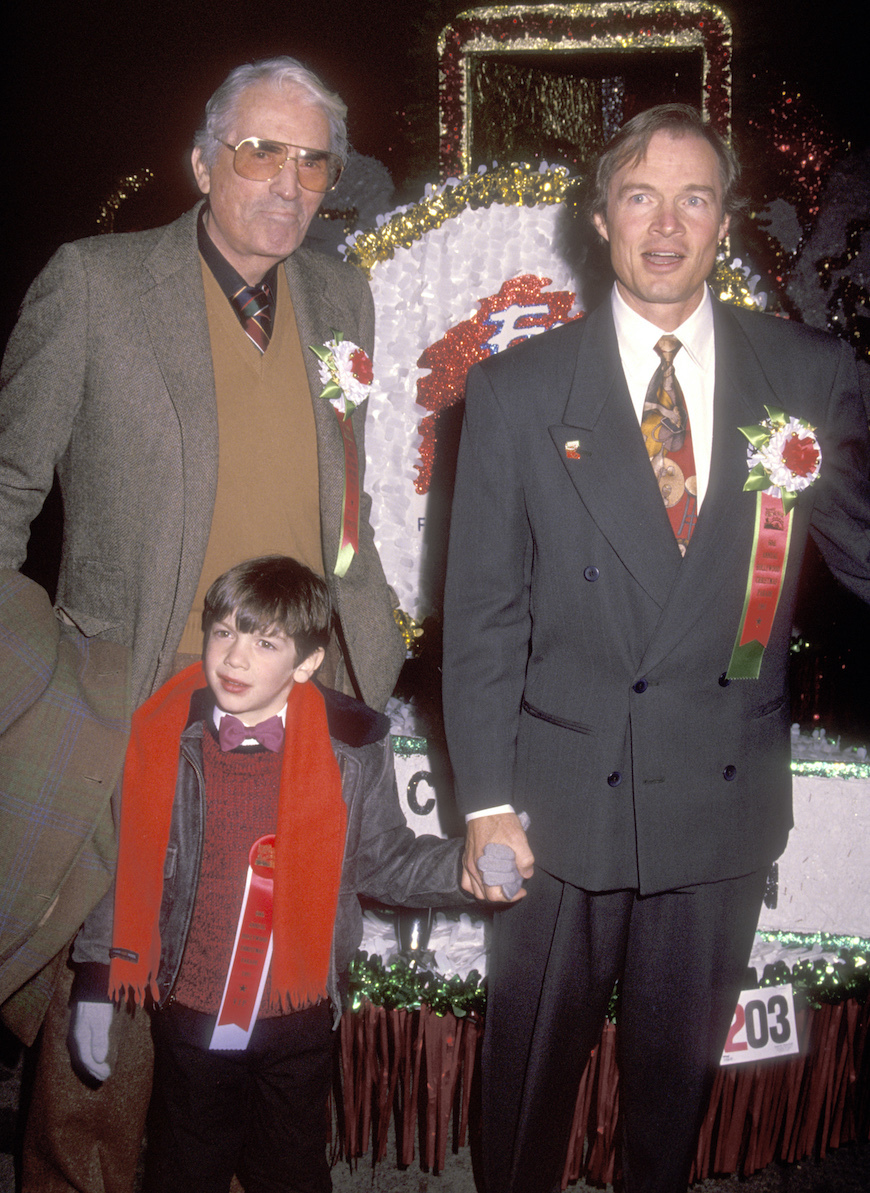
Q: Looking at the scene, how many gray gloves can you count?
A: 2